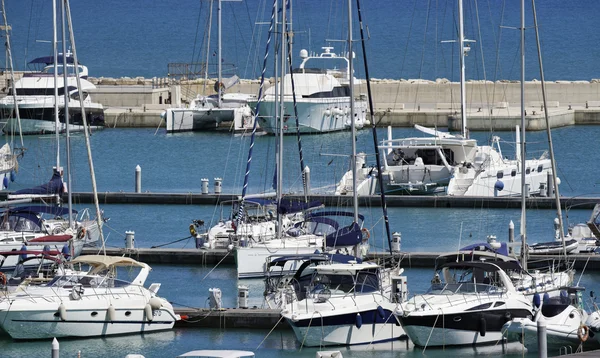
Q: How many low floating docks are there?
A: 3